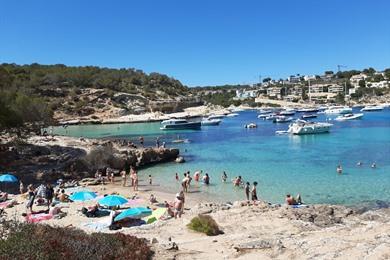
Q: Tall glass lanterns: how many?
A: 0